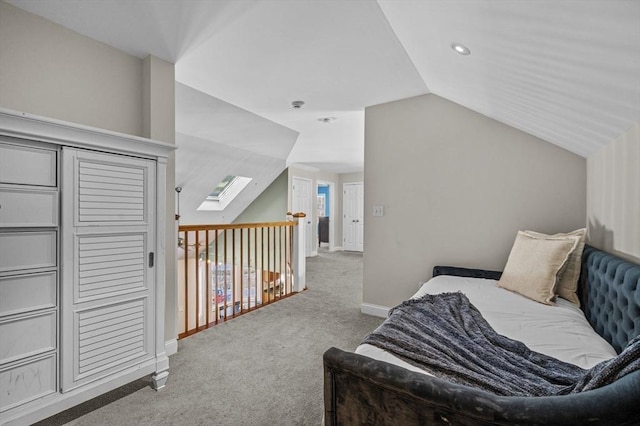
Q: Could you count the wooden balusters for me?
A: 15